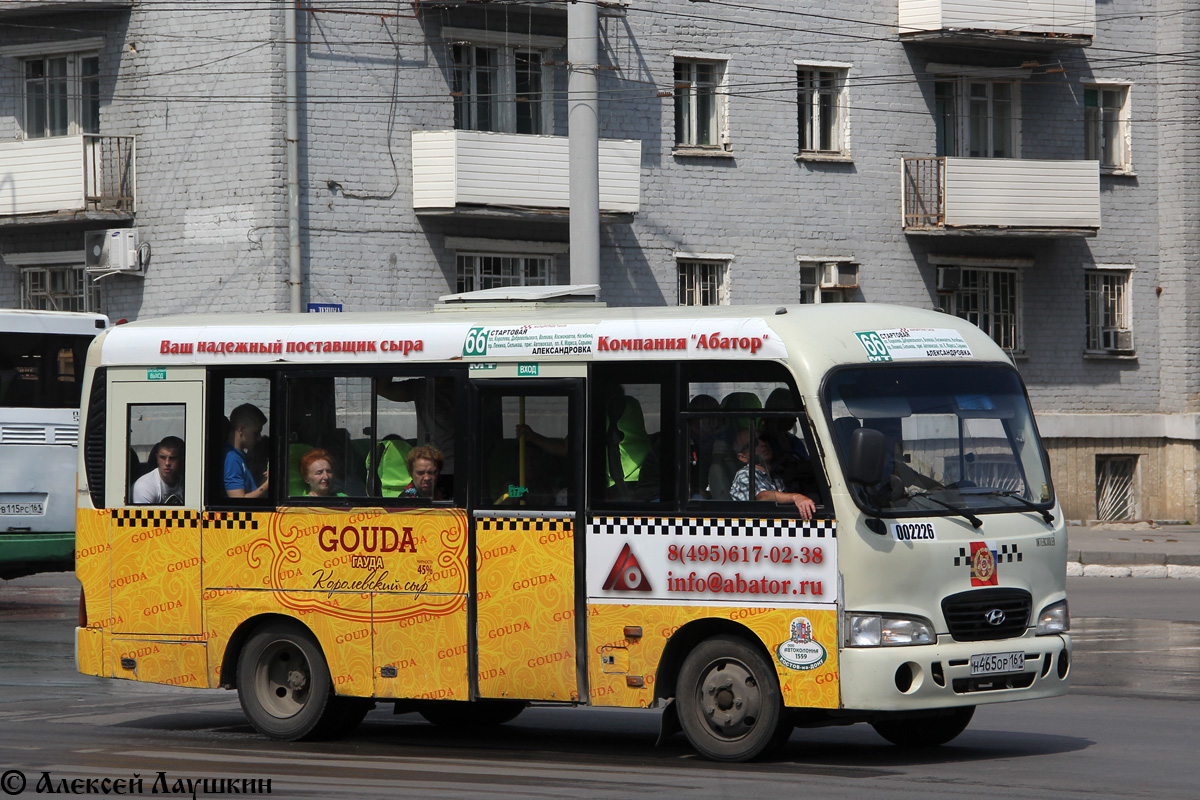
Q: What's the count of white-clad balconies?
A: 4